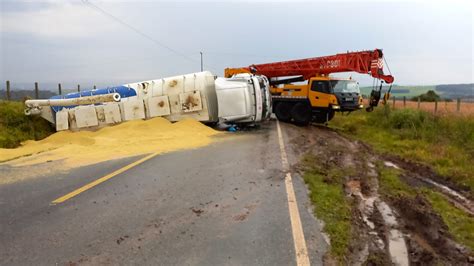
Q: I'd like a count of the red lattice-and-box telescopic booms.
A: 1